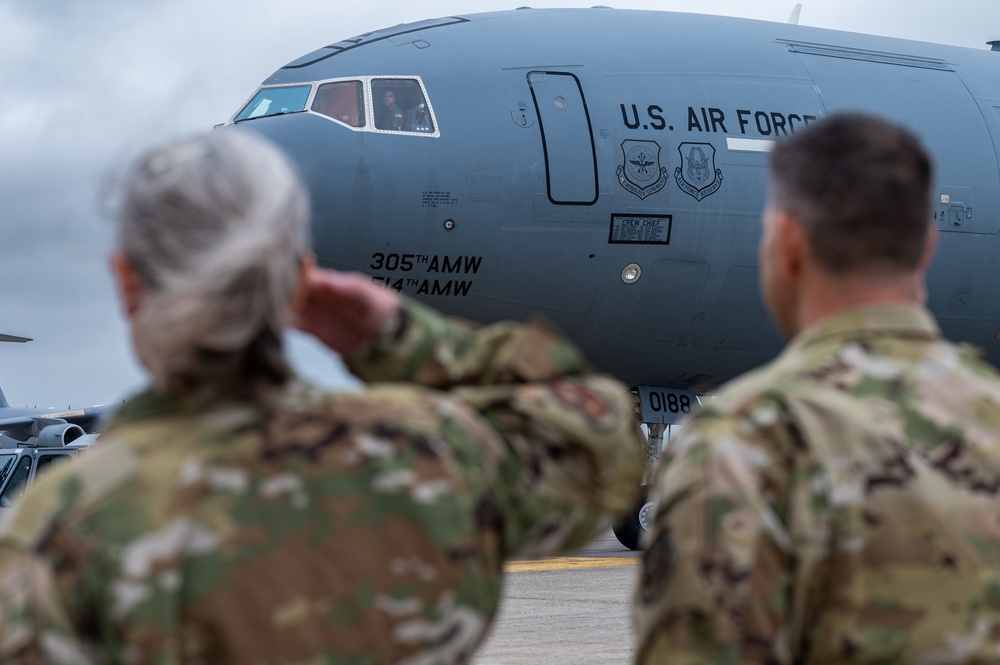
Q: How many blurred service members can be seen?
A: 2